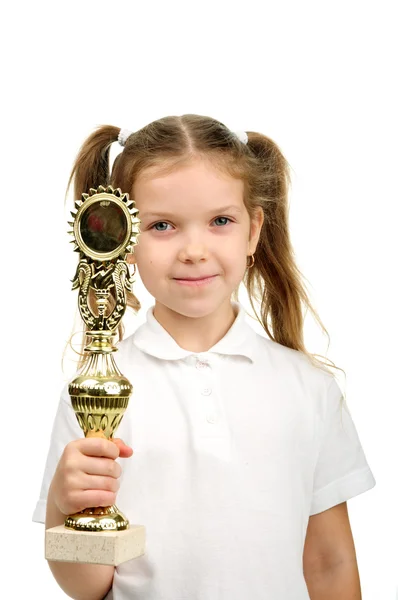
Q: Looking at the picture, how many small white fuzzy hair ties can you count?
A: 2